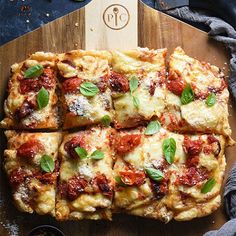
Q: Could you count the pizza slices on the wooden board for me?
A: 8